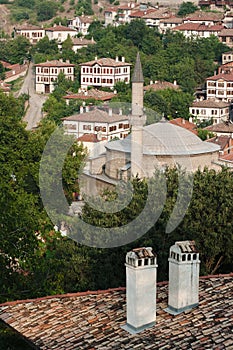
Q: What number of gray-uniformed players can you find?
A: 0